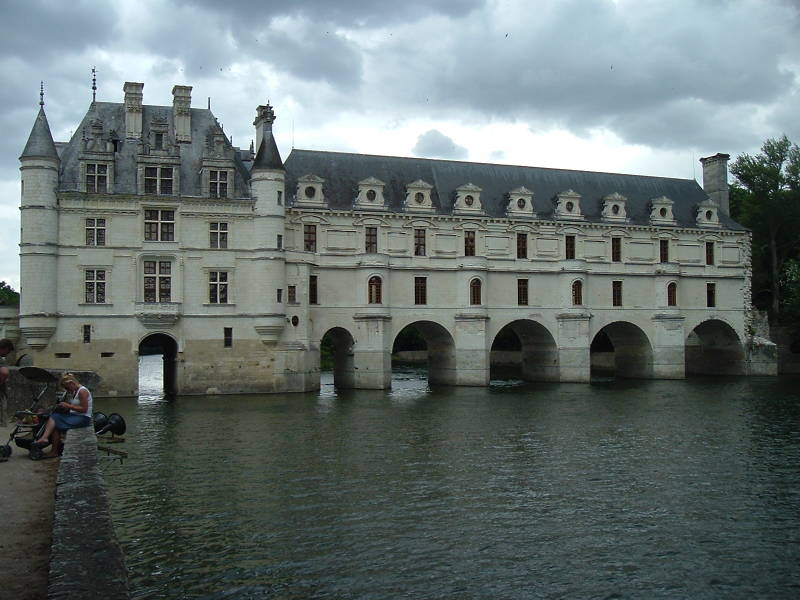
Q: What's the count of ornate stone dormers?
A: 12